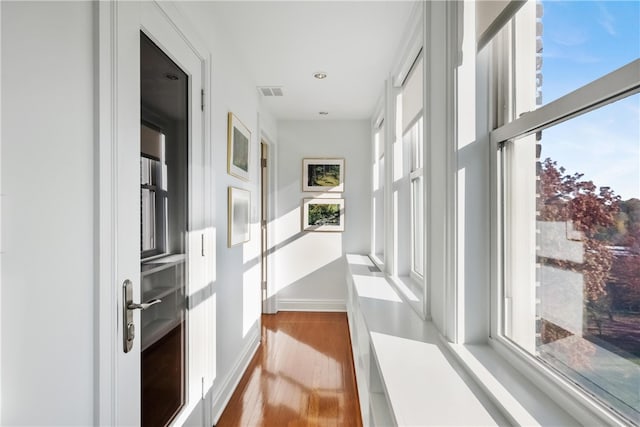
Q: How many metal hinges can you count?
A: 6